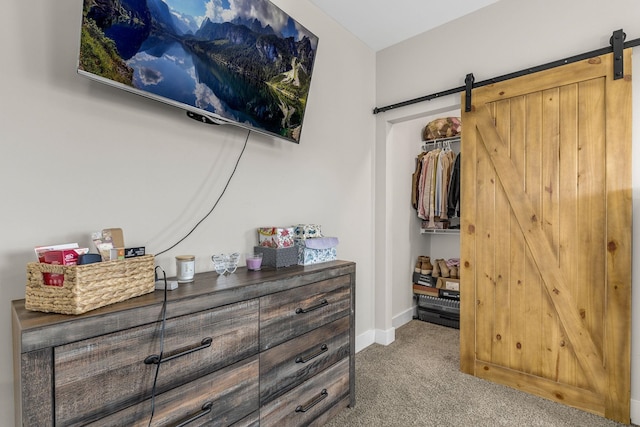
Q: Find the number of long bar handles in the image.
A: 5